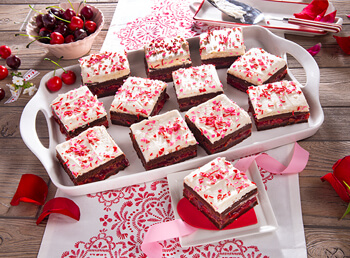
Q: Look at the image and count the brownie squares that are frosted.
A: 12